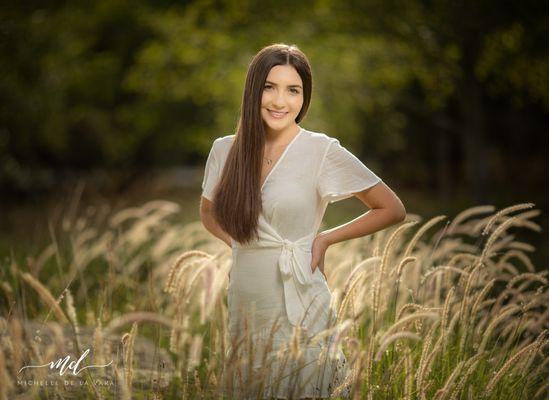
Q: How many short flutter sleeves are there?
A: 2